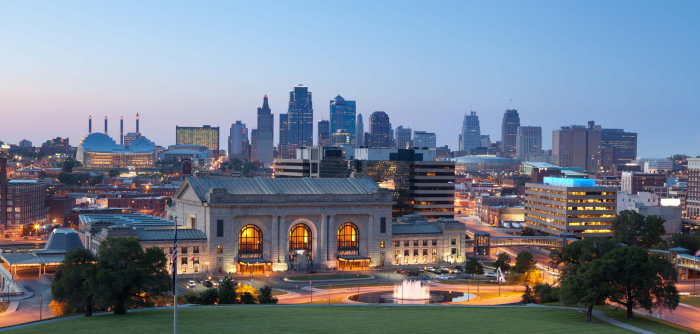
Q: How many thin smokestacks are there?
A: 4